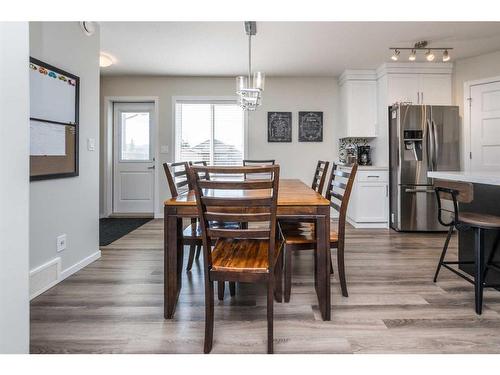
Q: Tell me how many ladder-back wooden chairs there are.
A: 6